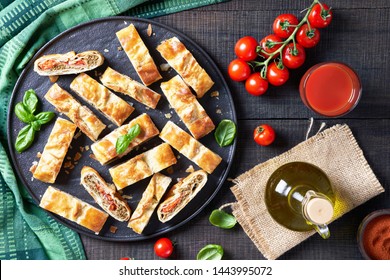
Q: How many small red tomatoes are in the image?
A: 11